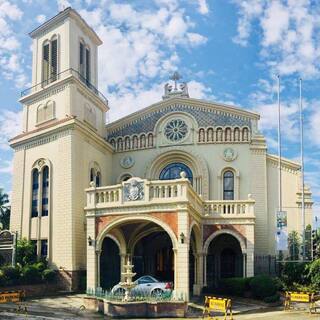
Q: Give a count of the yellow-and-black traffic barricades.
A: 3